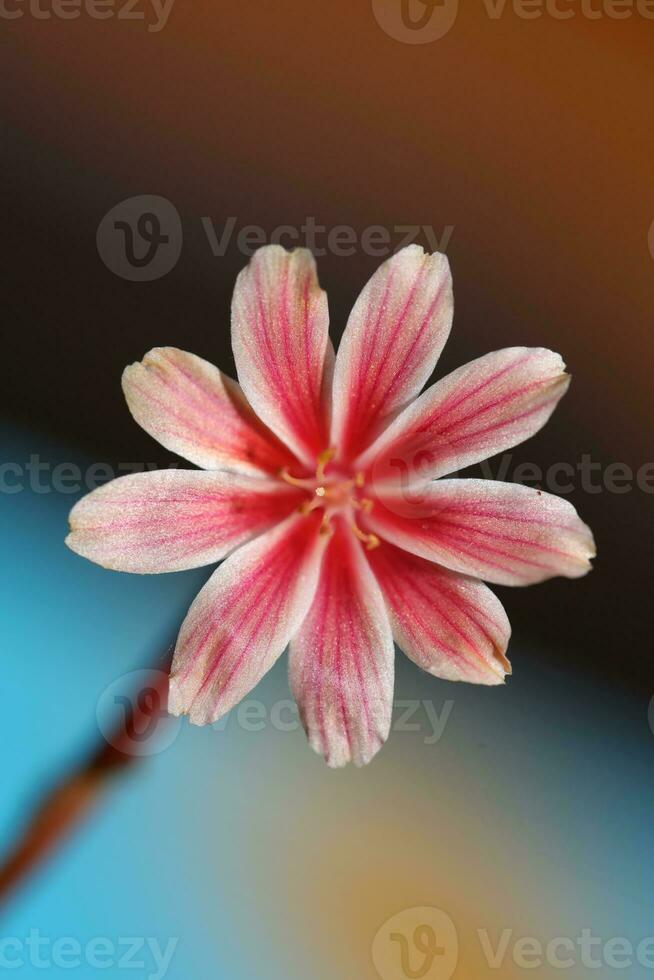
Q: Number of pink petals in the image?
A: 9